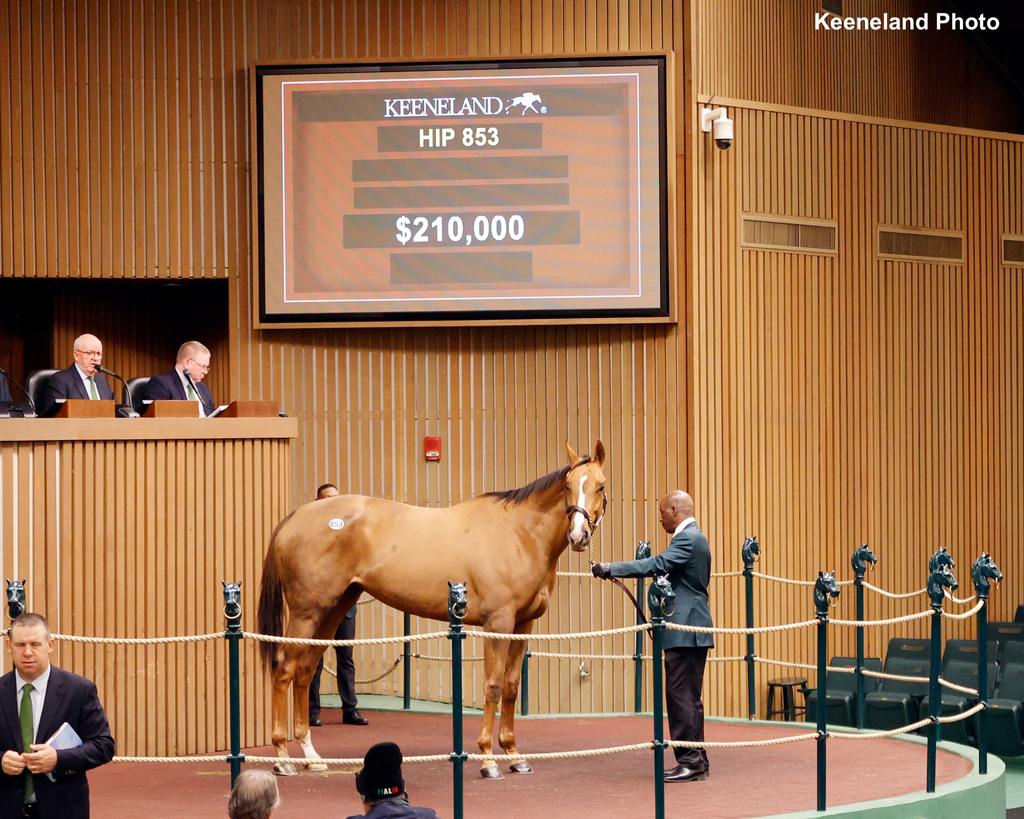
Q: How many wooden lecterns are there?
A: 3